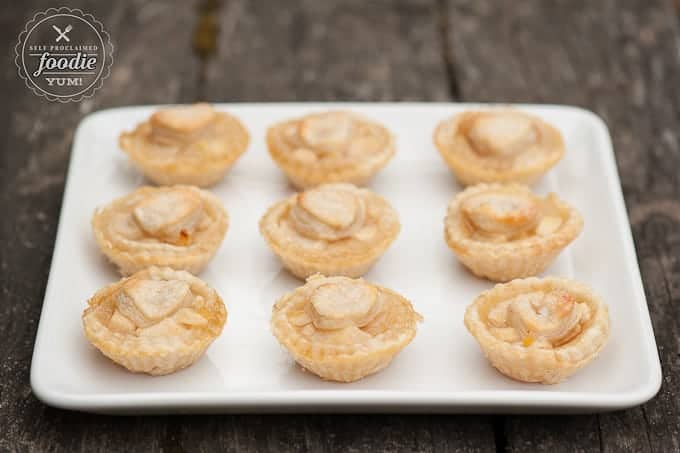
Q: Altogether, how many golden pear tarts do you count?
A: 9